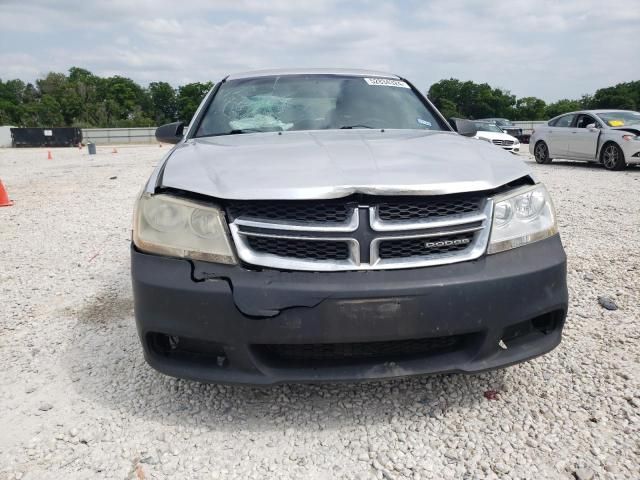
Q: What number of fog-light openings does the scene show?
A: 2